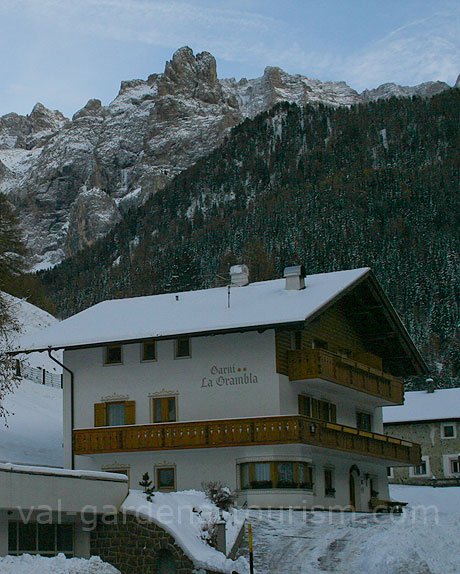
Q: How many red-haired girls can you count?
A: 0